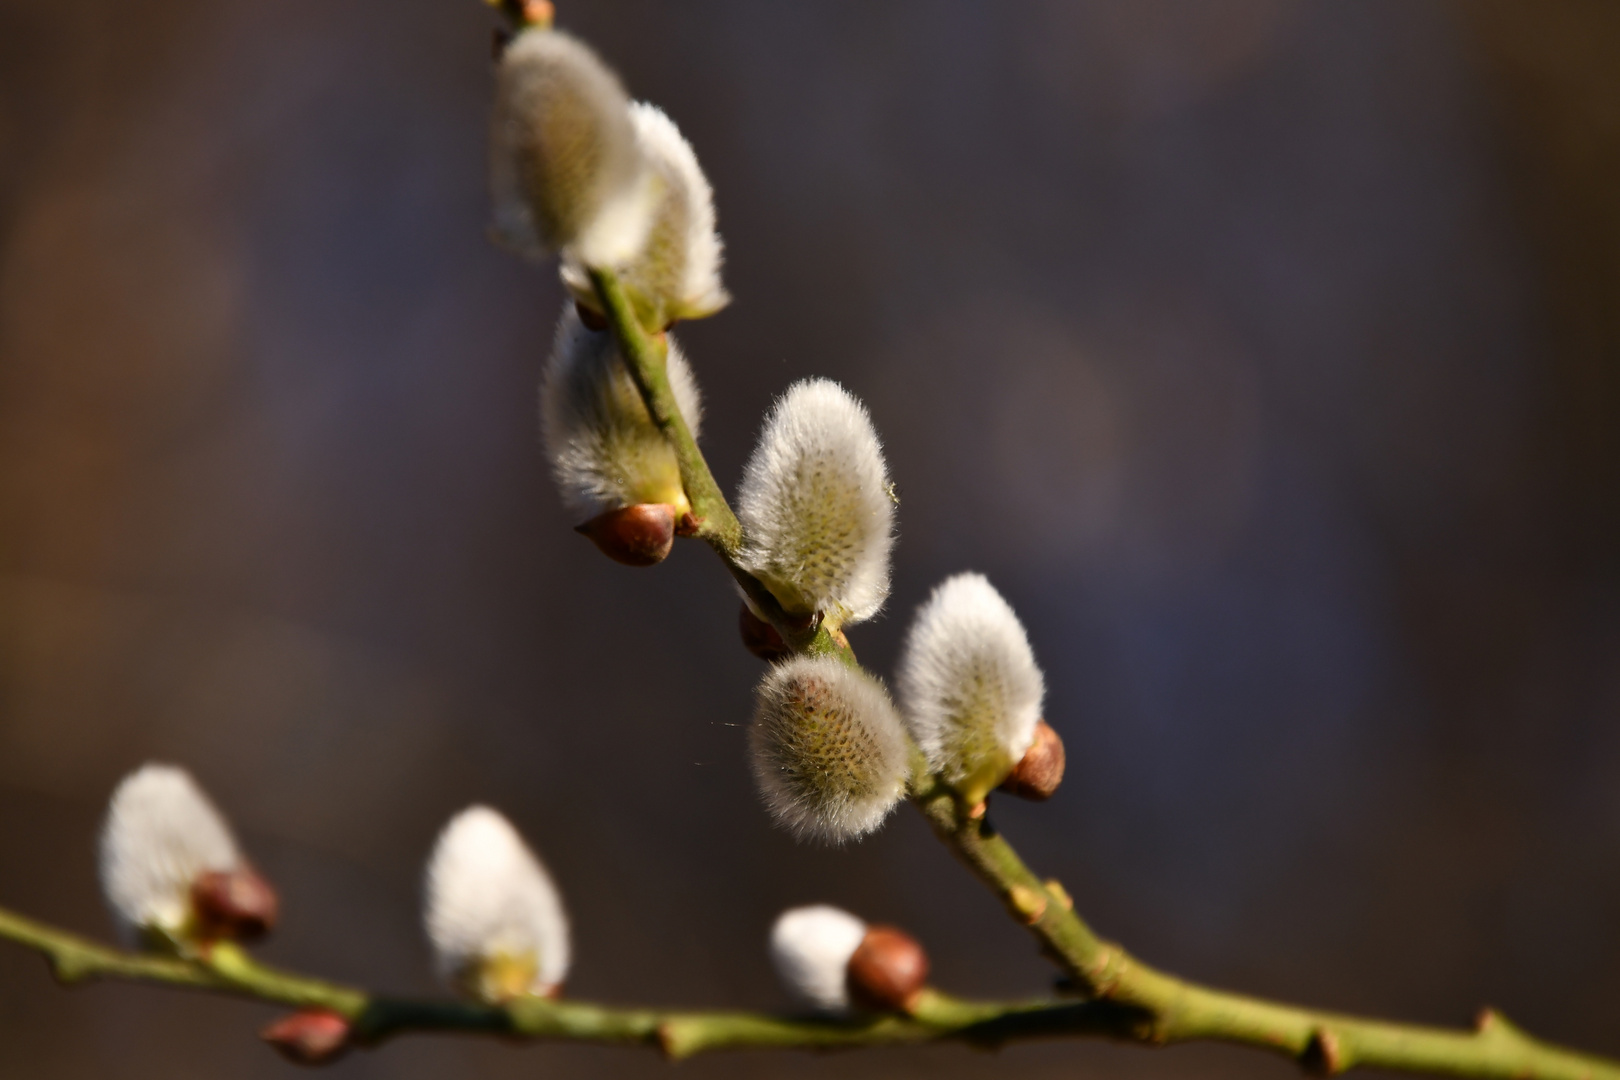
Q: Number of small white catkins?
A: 9